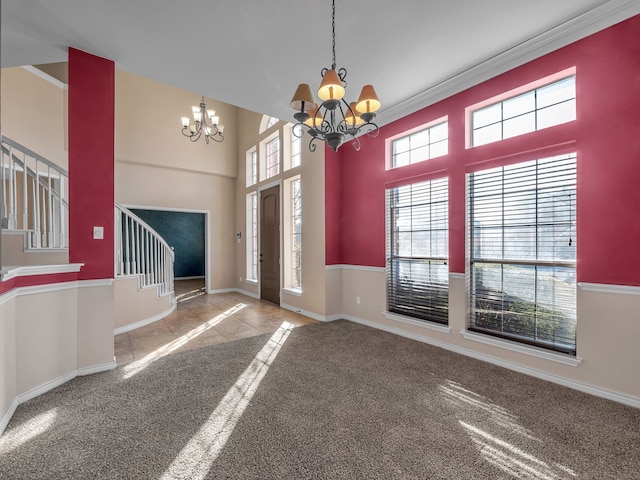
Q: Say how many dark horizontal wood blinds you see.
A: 2